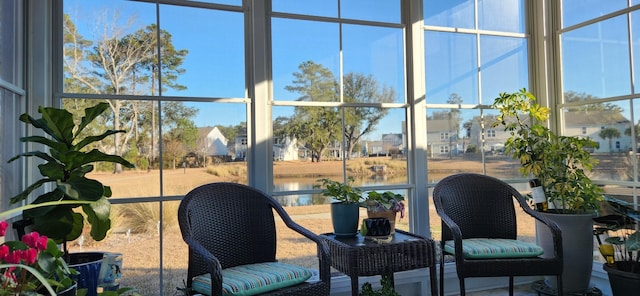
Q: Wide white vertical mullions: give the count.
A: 4